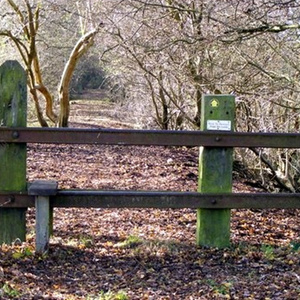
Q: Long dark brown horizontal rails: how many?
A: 2